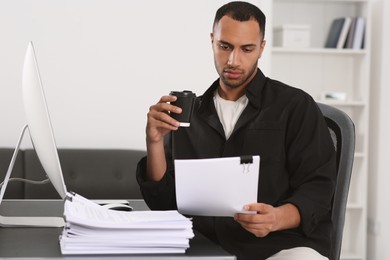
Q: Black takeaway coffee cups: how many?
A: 1